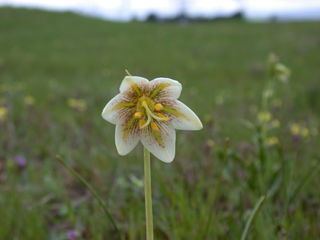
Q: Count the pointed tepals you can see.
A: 6